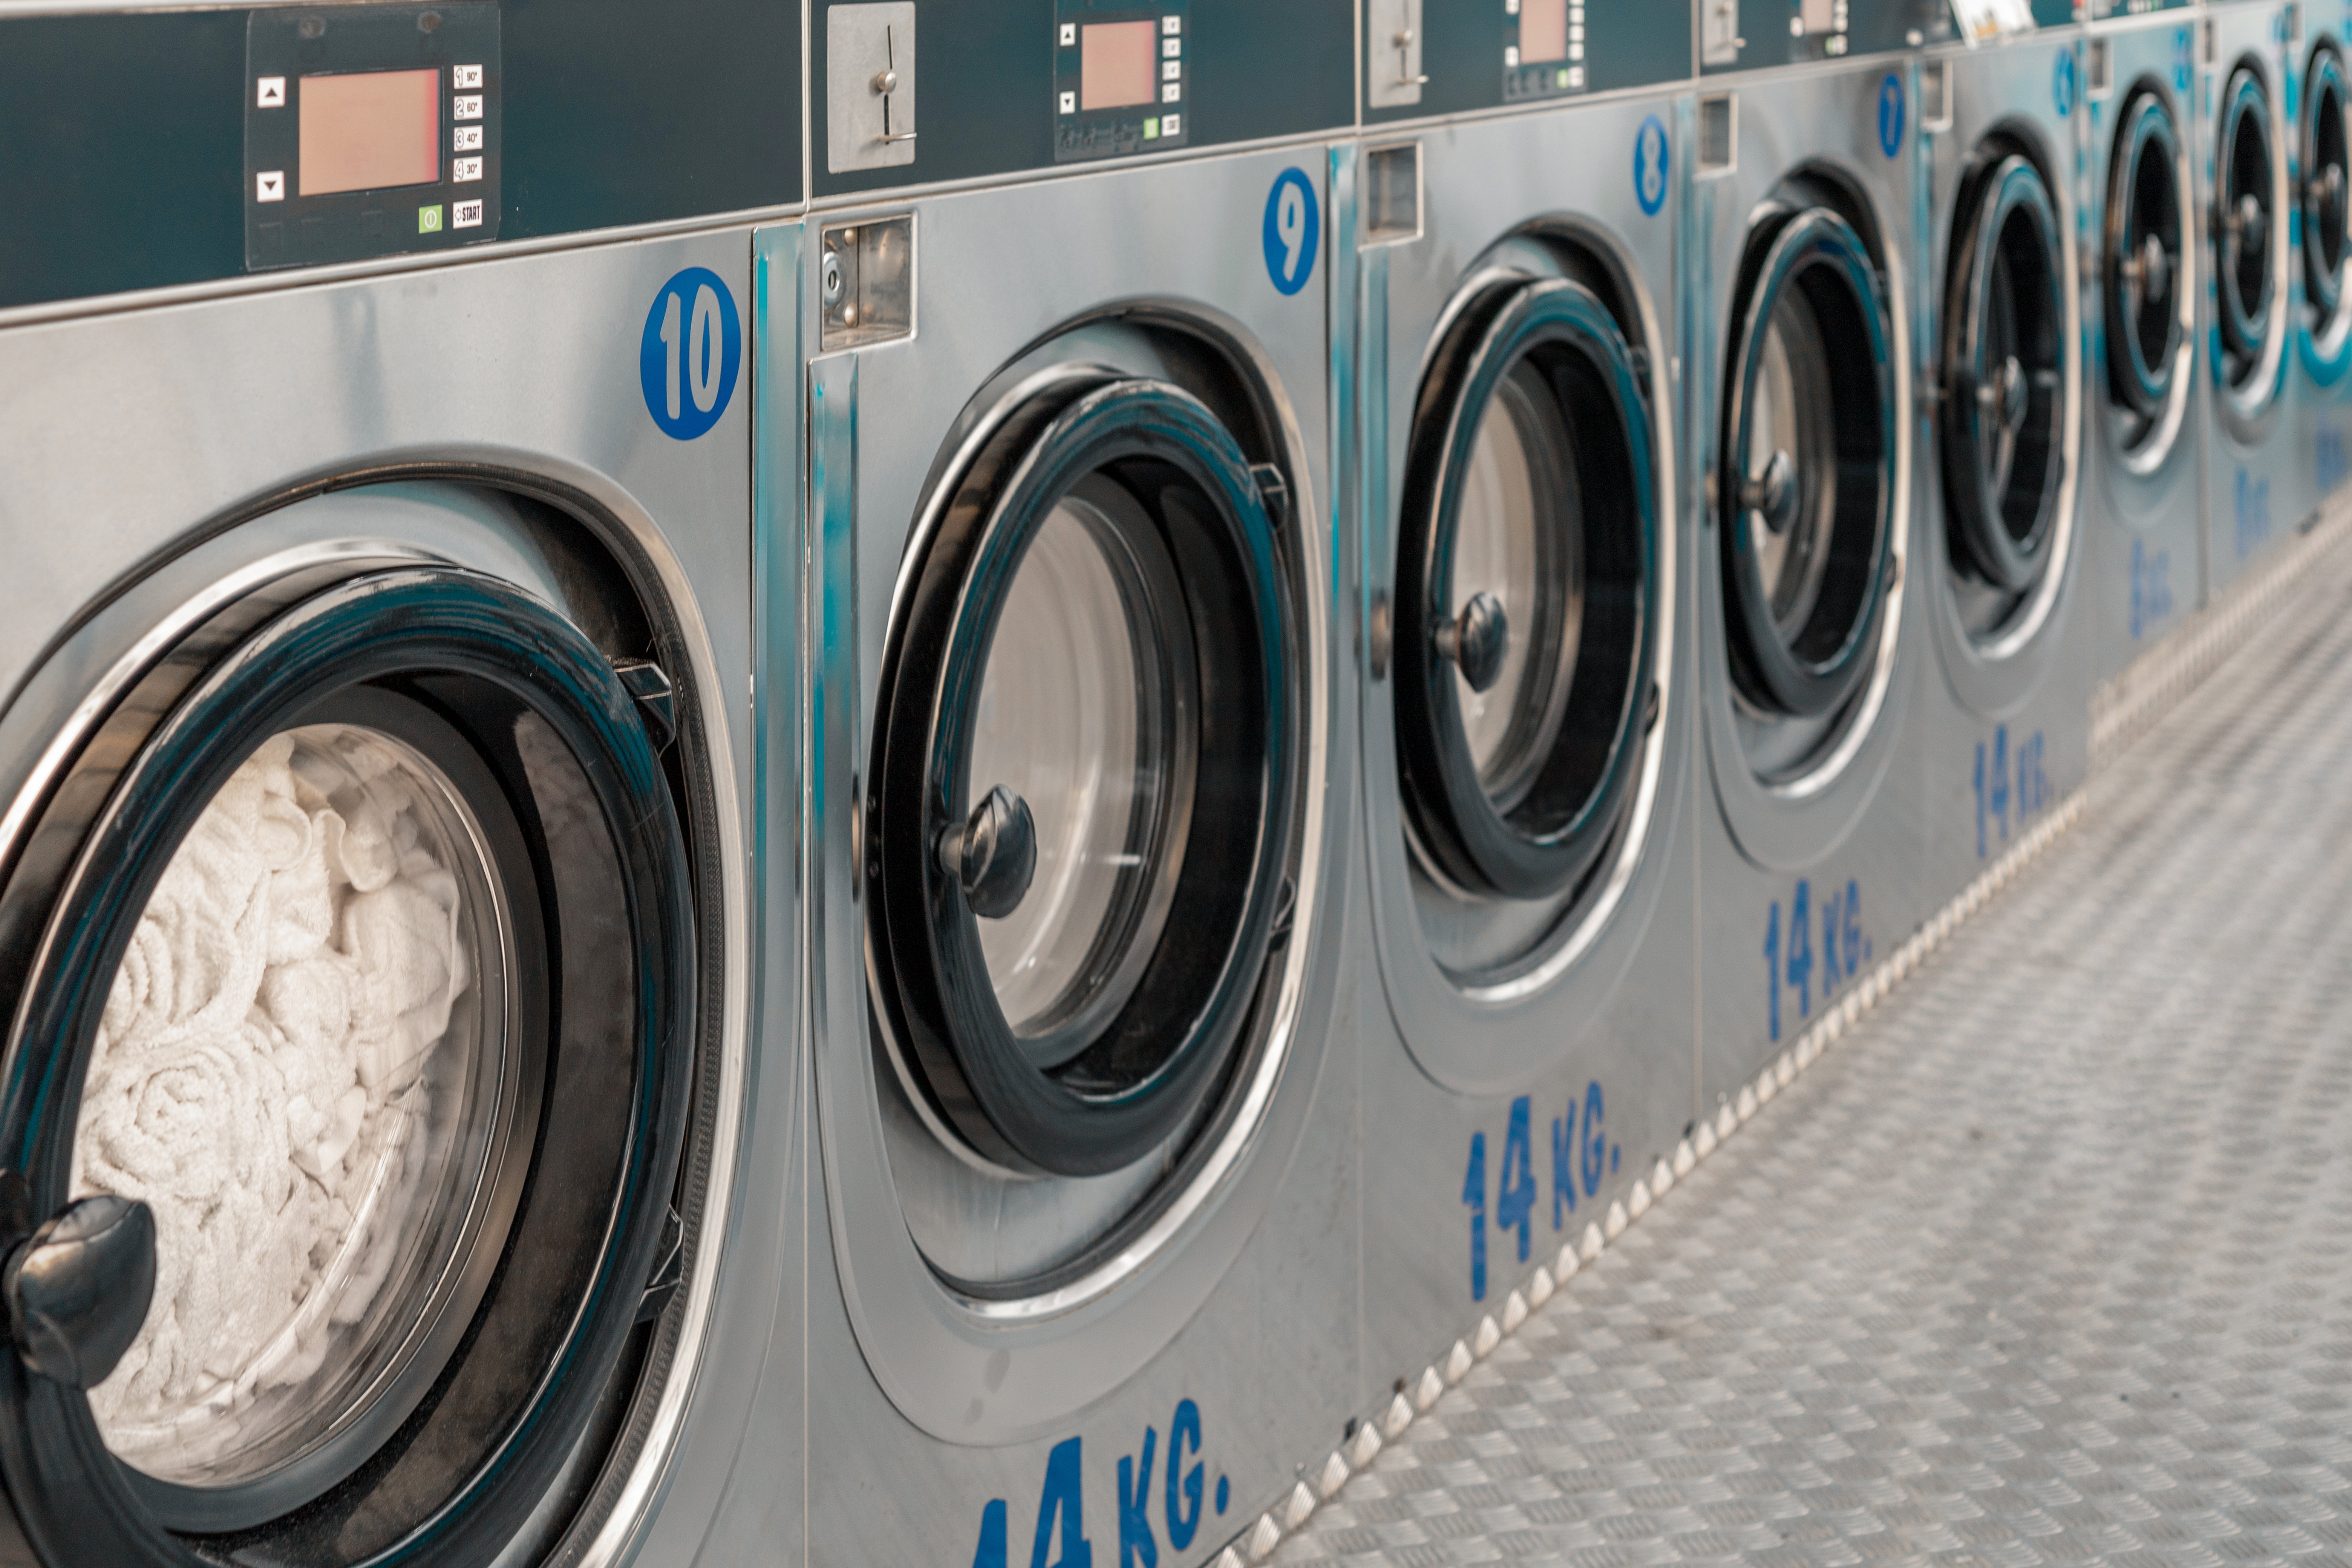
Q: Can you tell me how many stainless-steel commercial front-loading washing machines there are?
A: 8